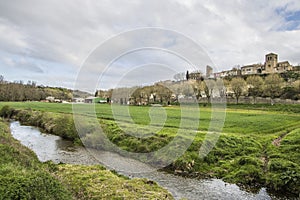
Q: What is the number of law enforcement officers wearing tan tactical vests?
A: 0